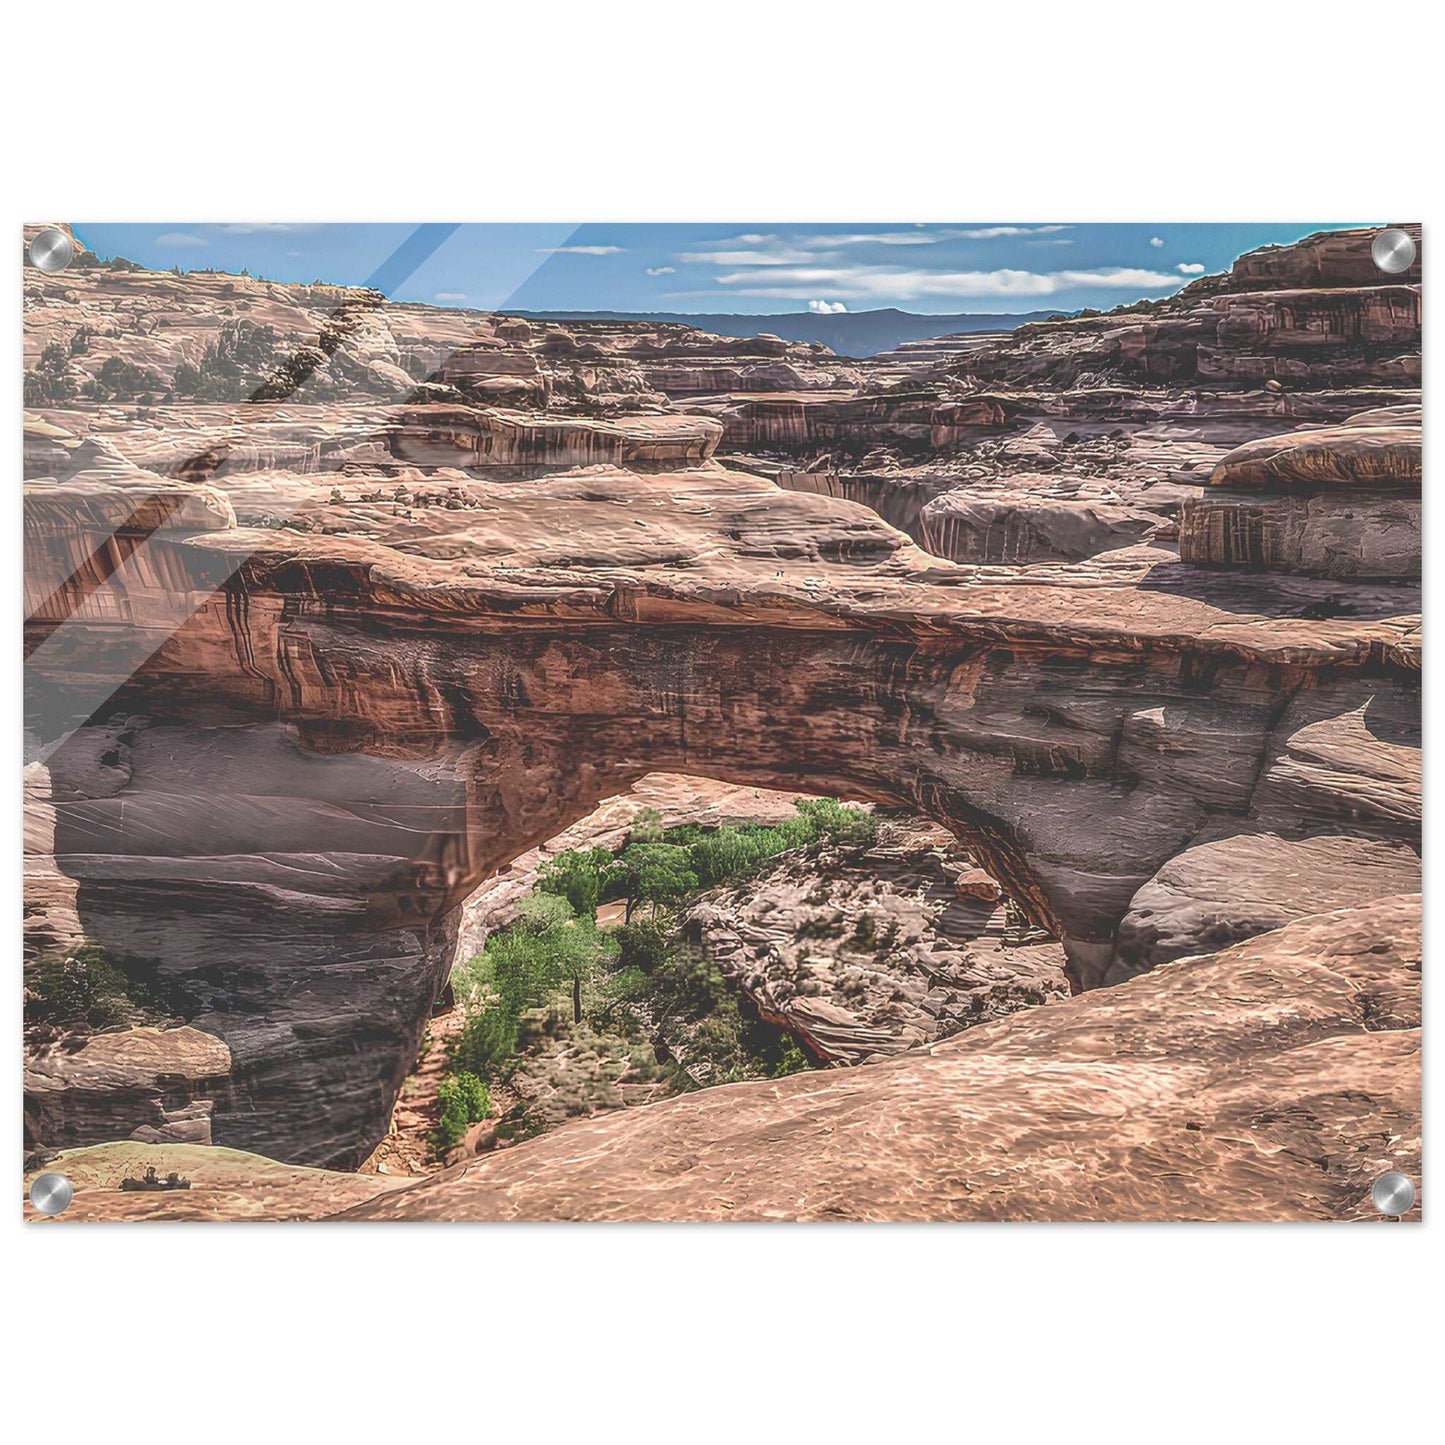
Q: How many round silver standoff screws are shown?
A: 4